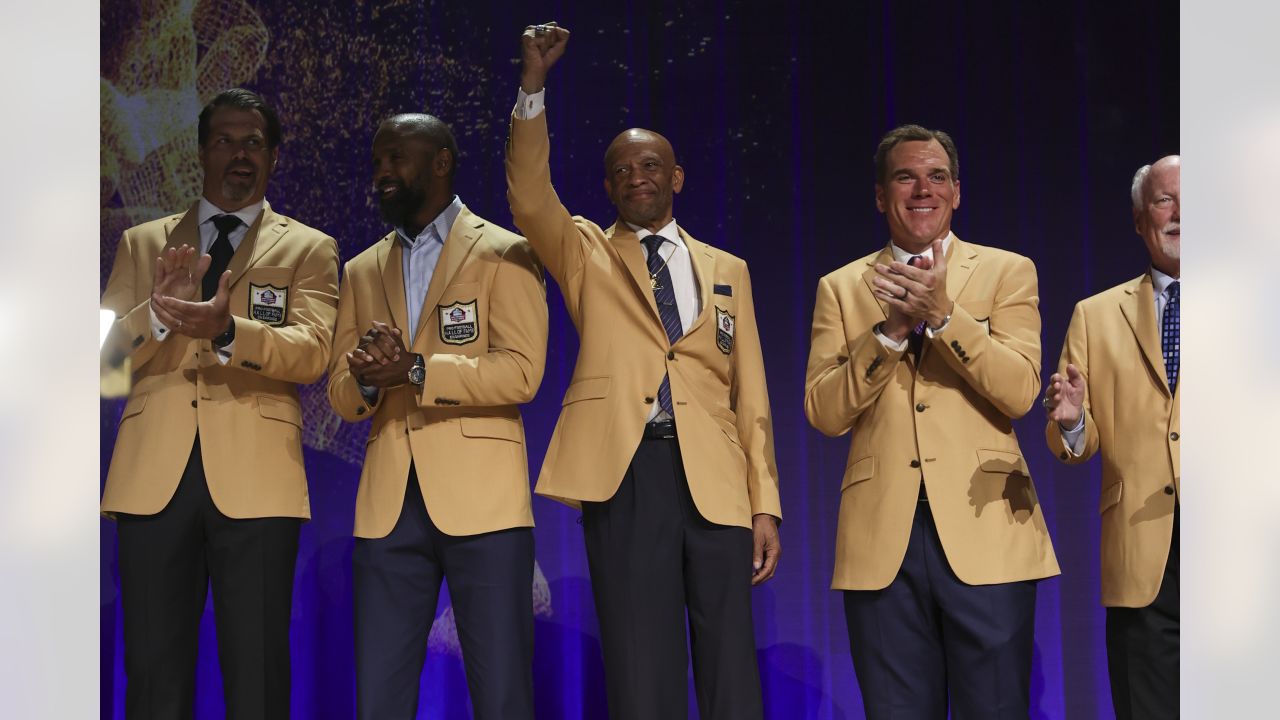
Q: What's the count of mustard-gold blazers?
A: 5